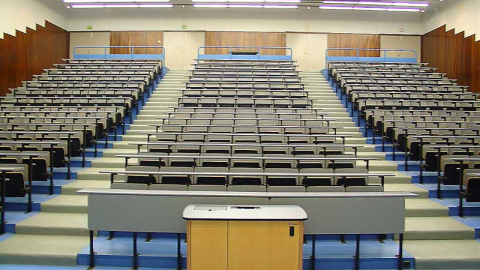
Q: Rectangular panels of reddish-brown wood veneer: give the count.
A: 3